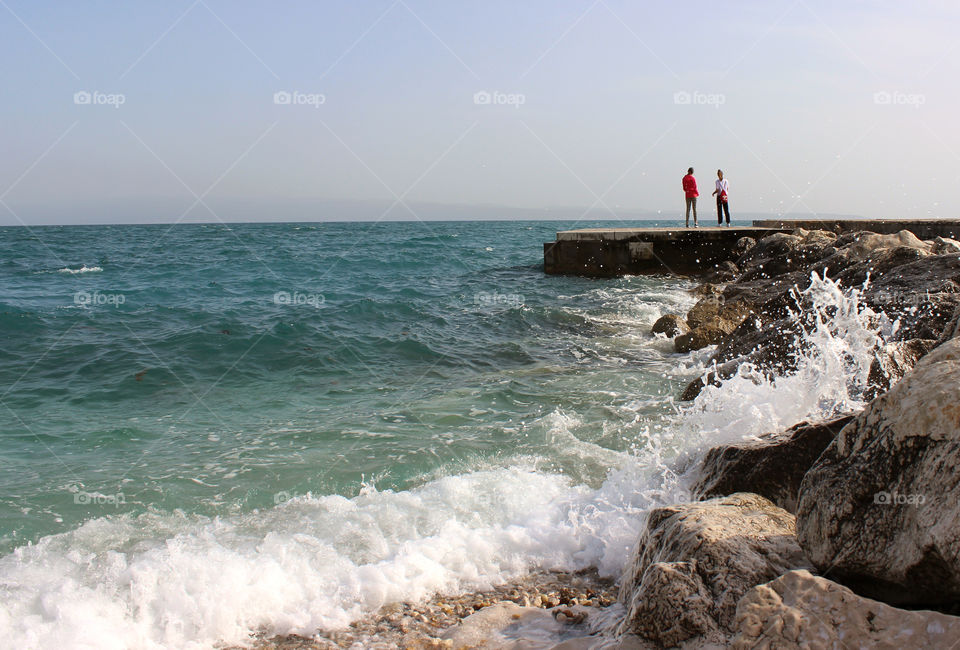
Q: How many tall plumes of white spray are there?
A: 1